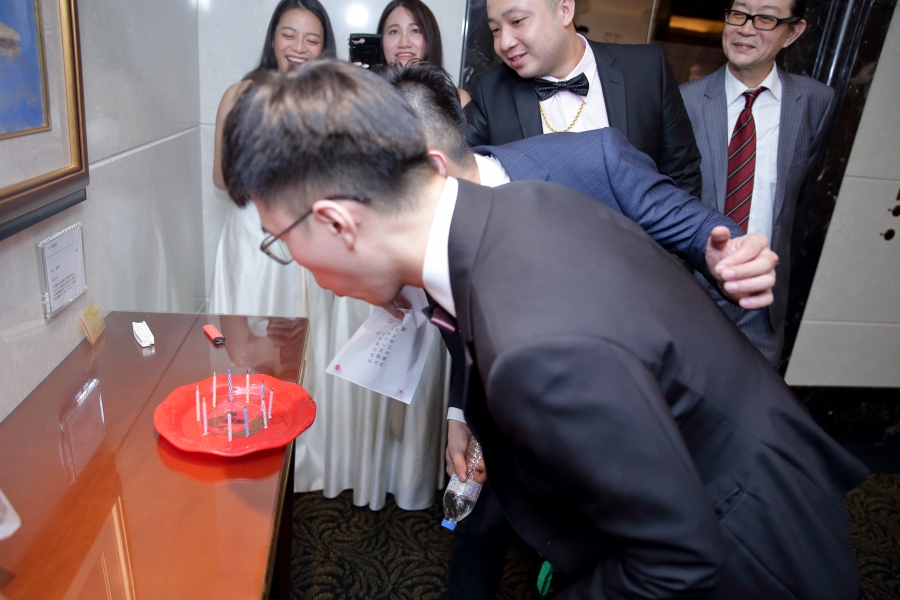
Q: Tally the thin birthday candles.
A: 10